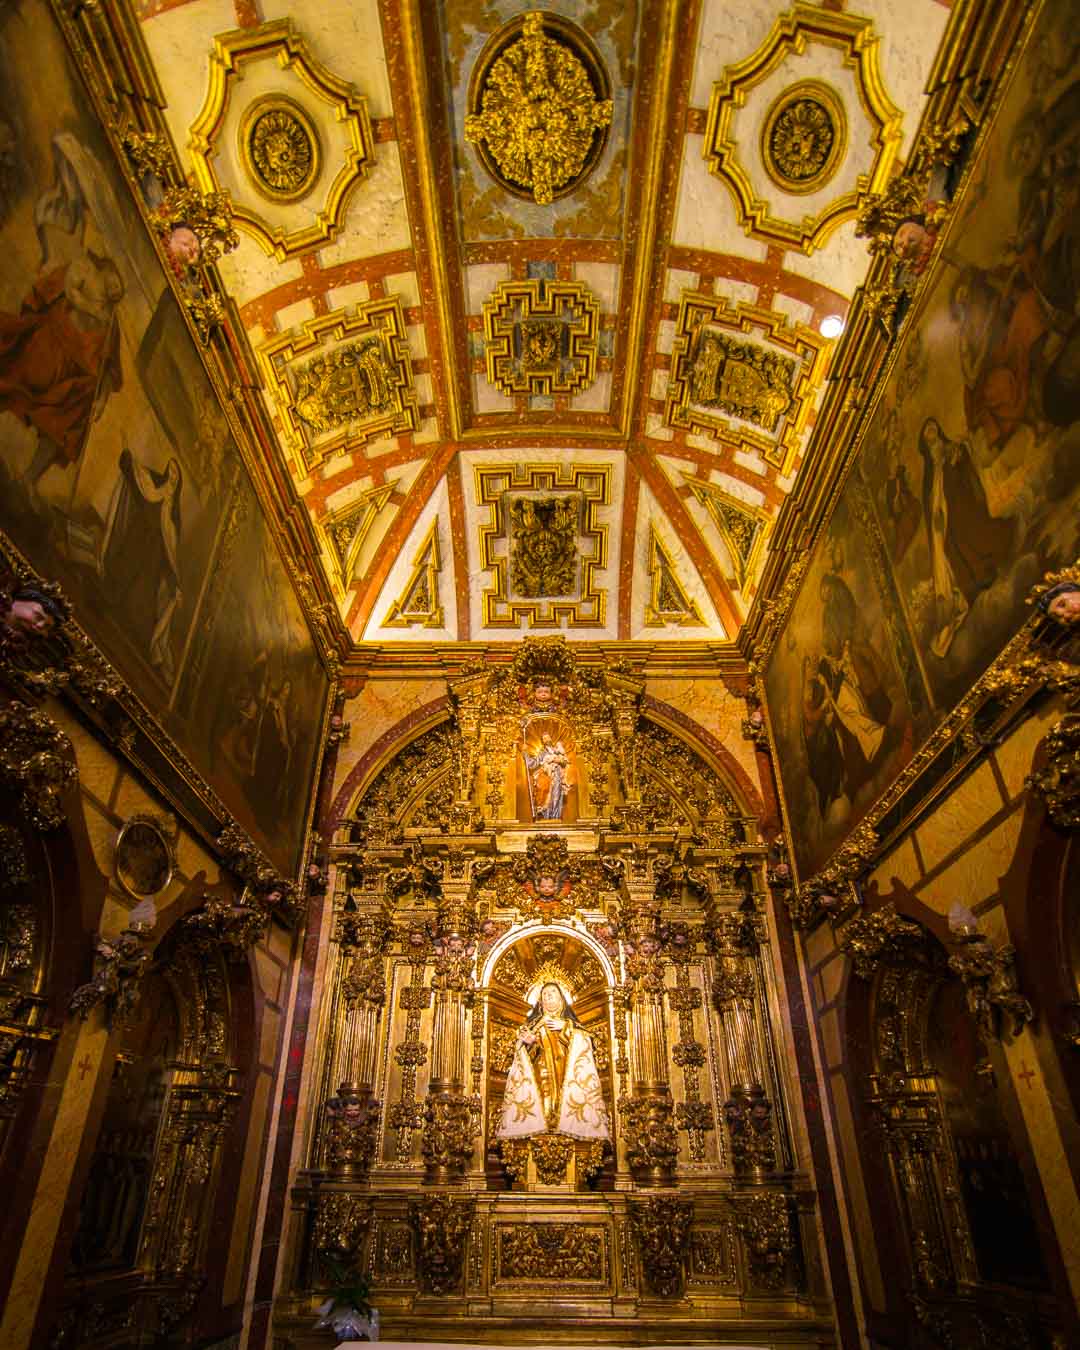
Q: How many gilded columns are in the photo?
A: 4